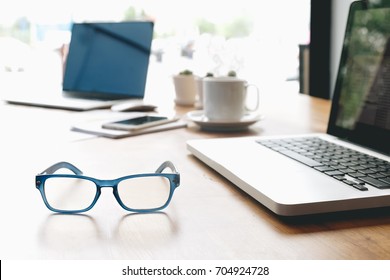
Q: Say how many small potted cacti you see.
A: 3